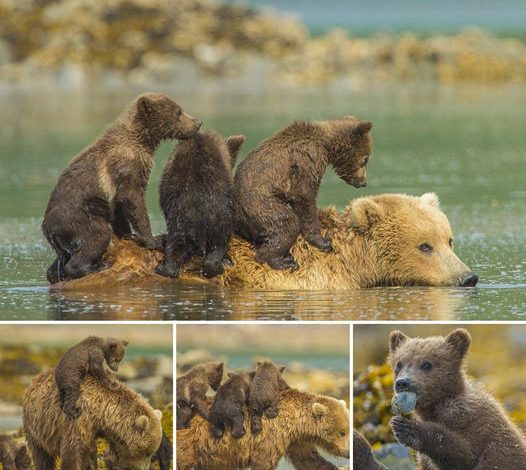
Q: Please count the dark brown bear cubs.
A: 8